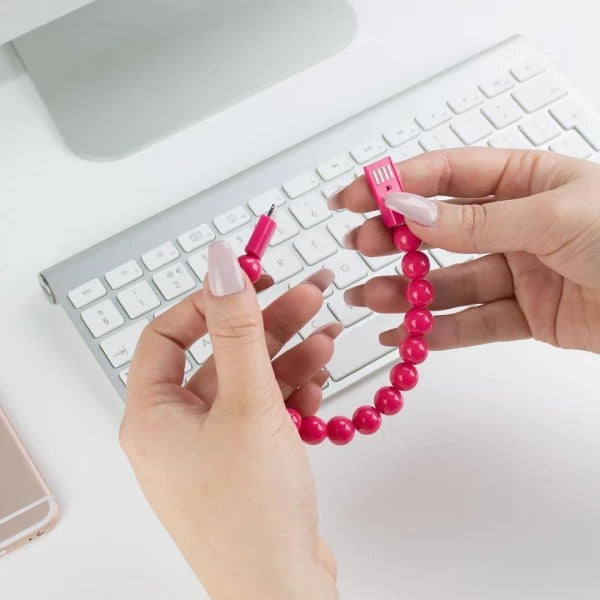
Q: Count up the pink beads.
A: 12